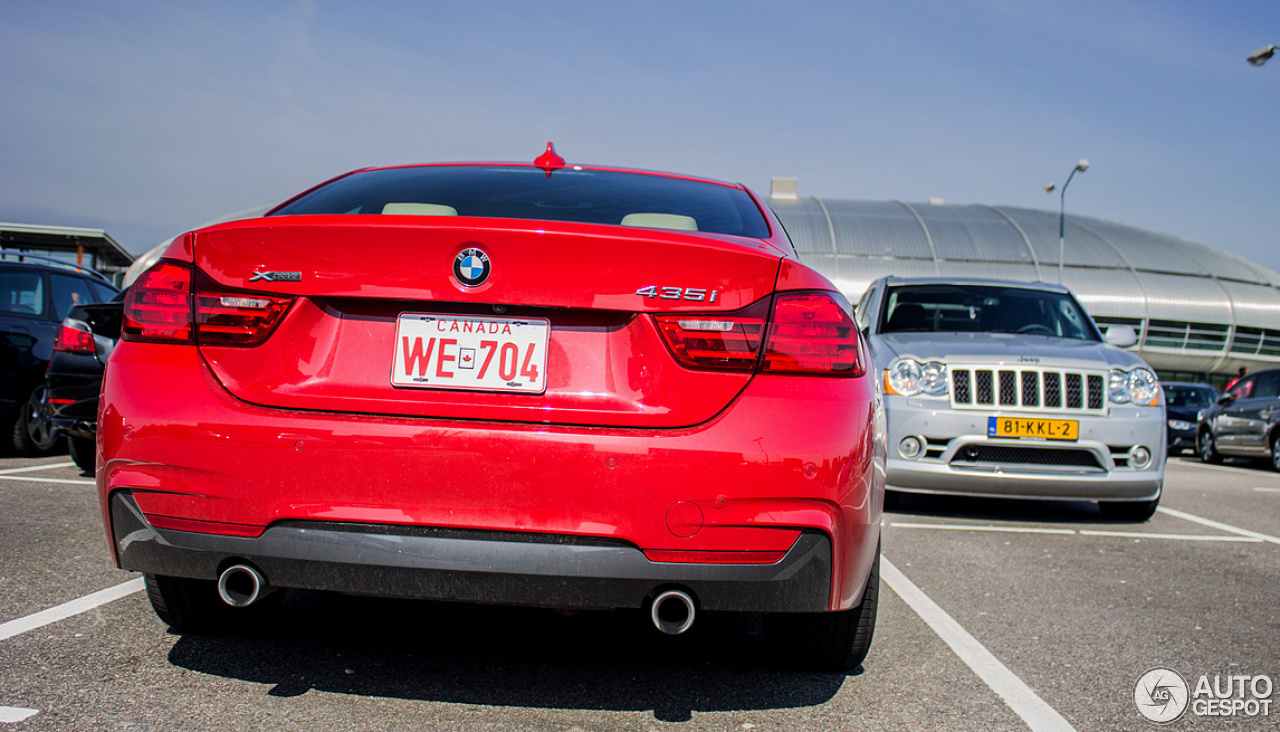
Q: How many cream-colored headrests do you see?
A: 2